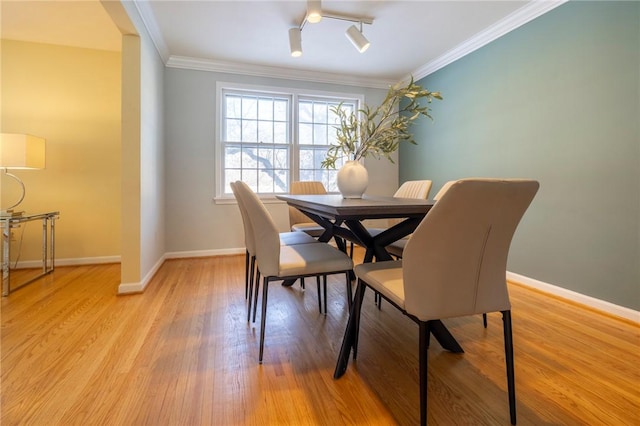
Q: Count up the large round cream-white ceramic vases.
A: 1